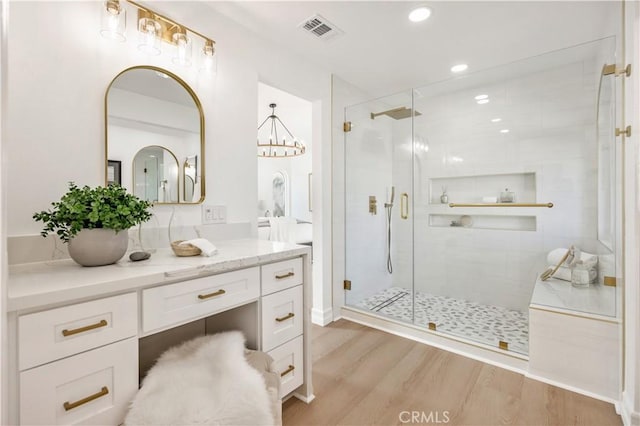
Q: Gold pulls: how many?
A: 6